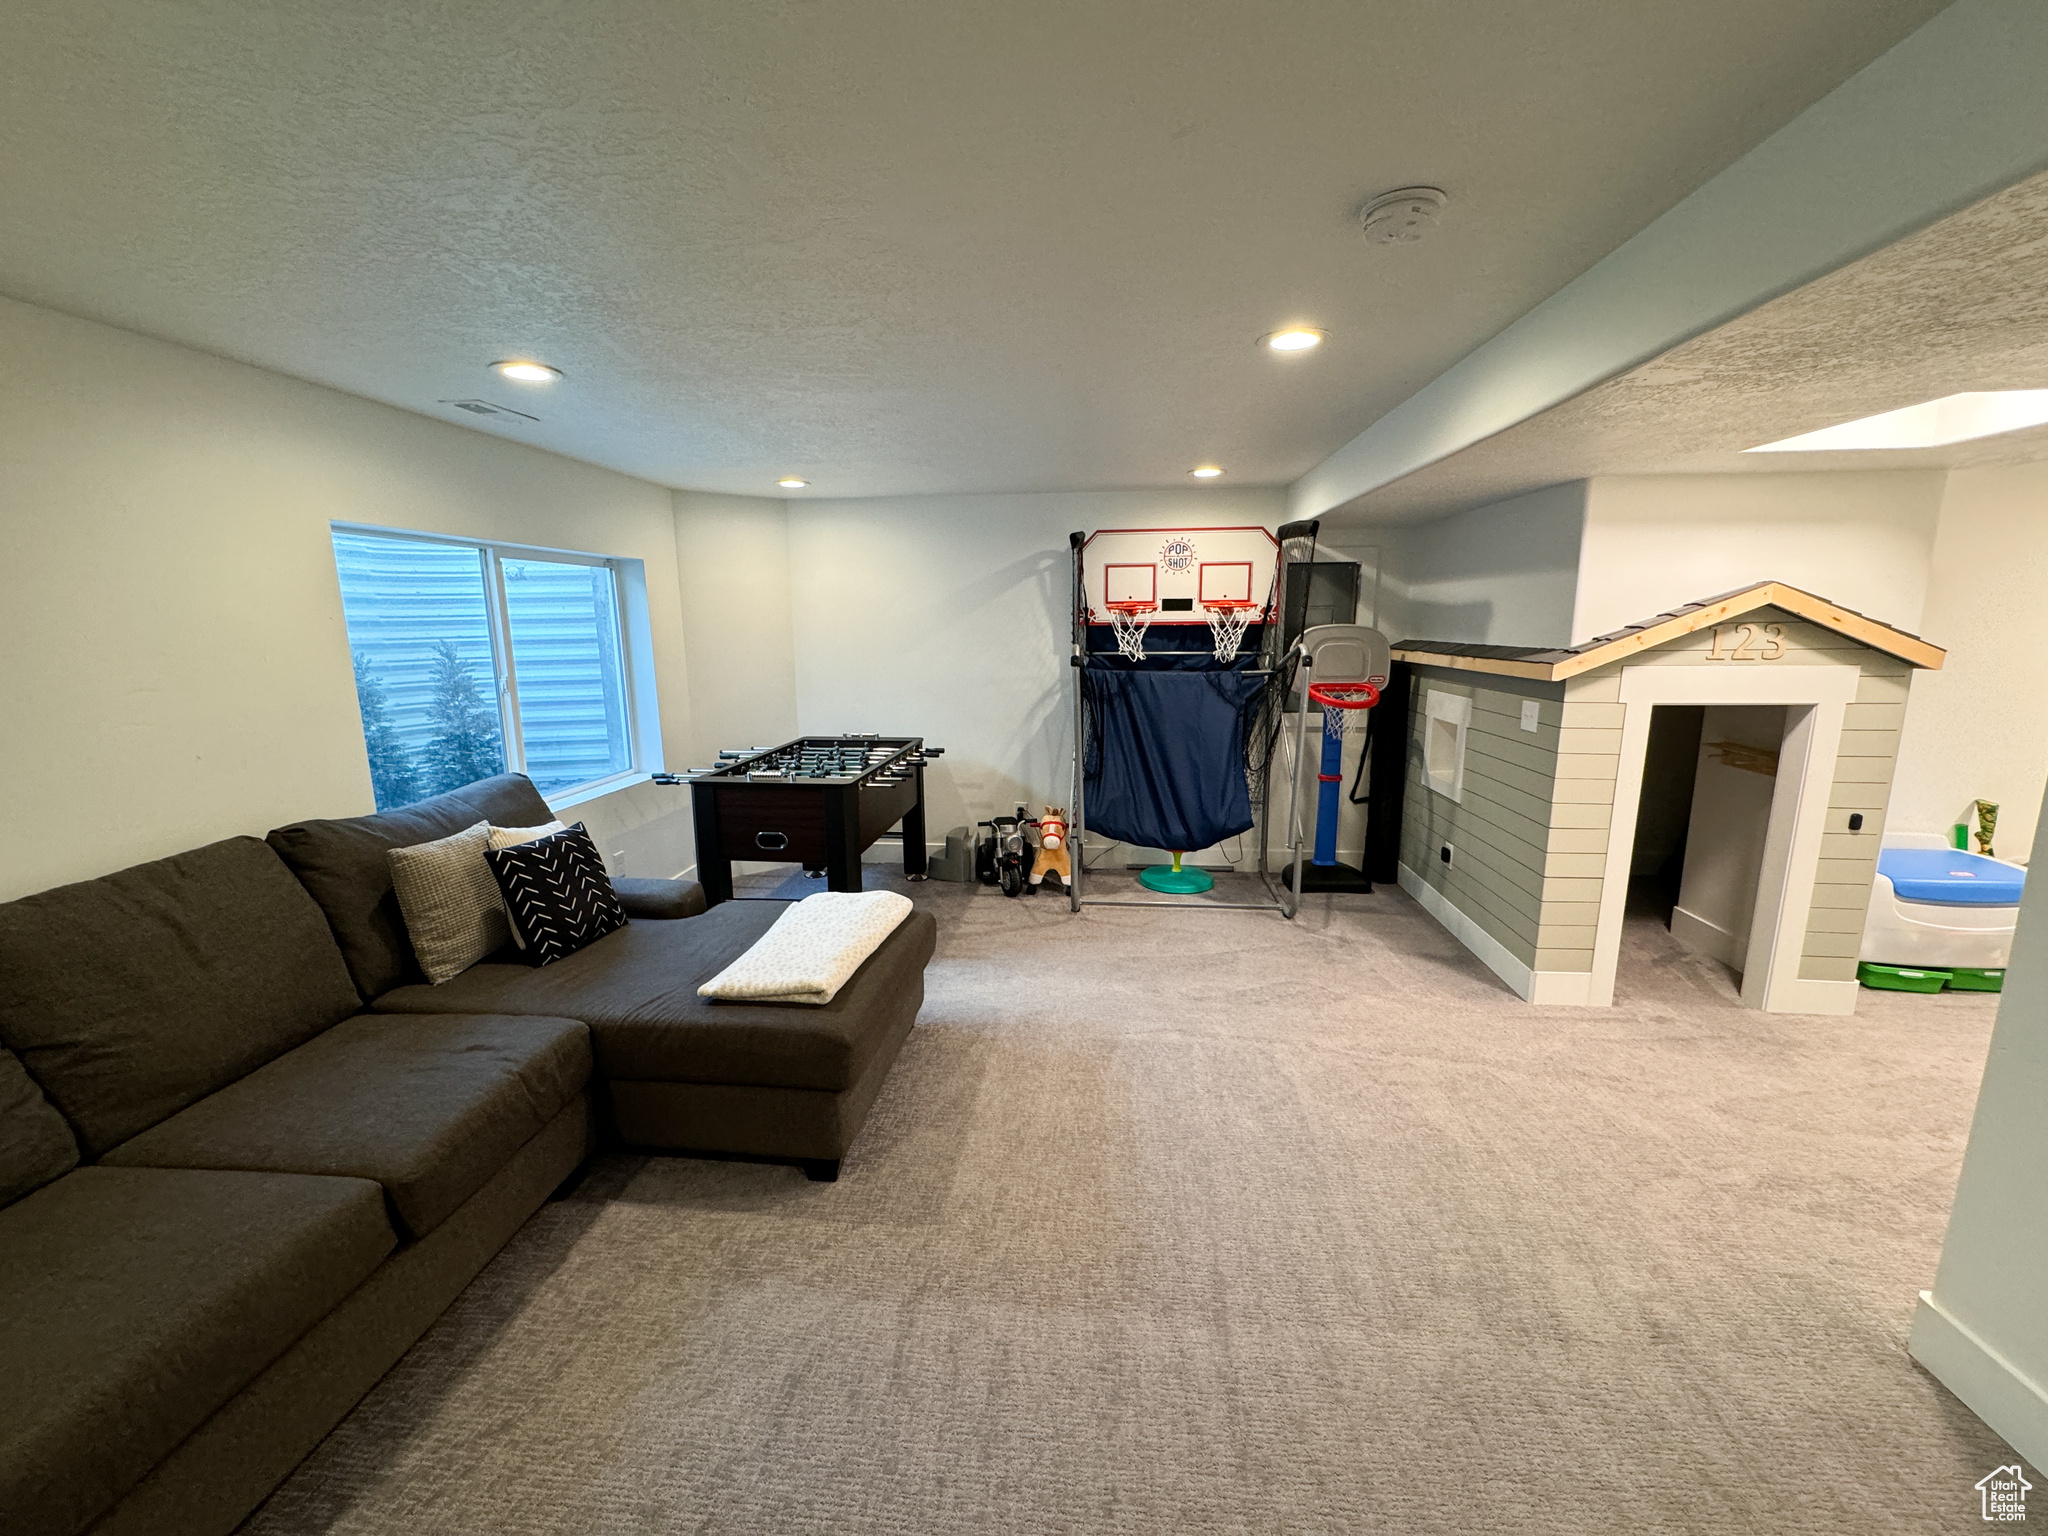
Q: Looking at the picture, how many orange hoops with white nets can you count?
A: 2